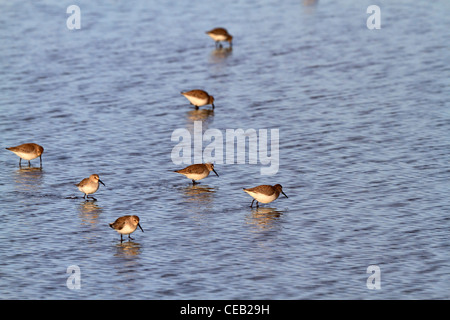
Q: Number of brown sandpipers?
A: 7